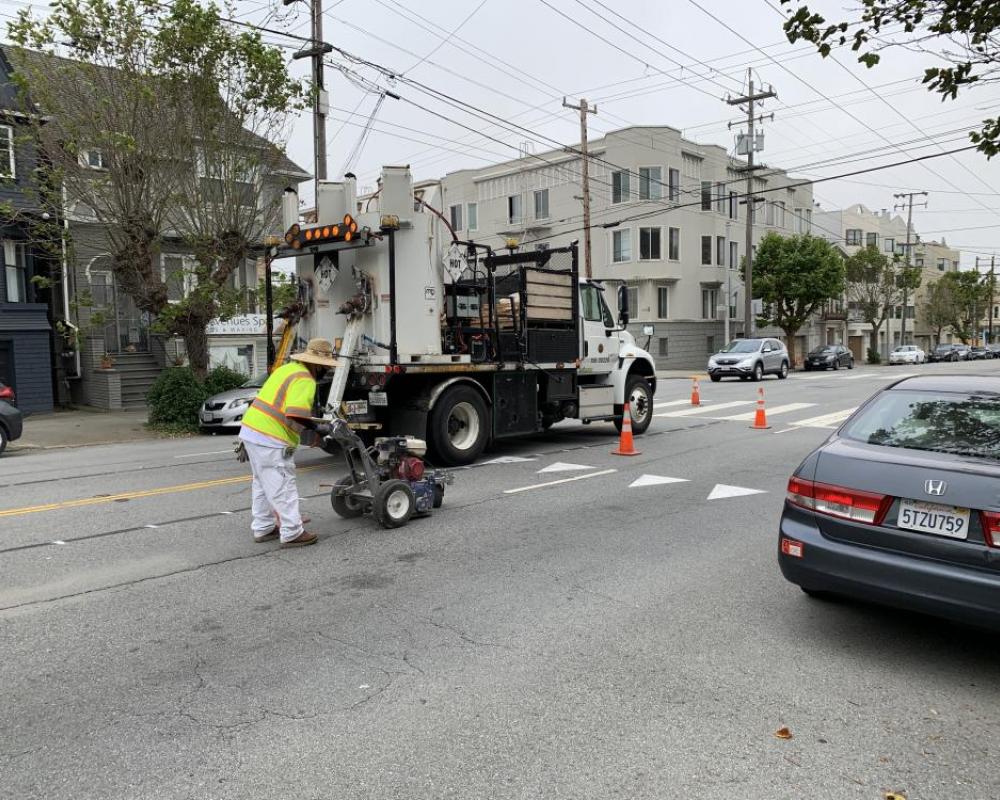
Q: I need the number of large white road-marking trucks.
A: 1